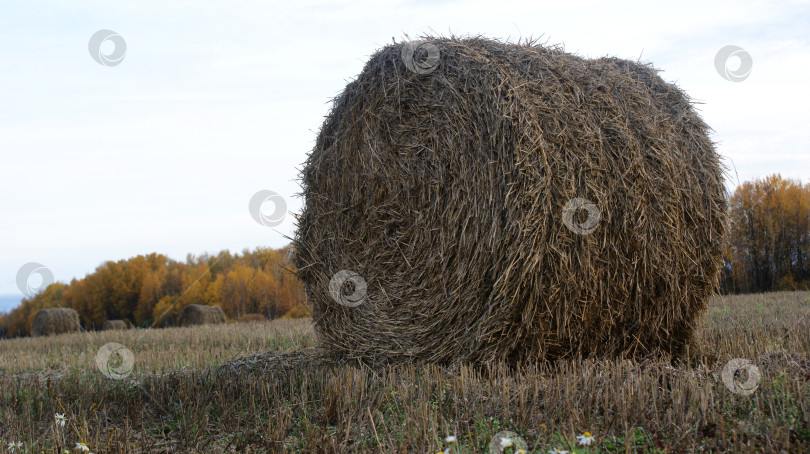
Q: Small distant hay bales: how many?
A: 3